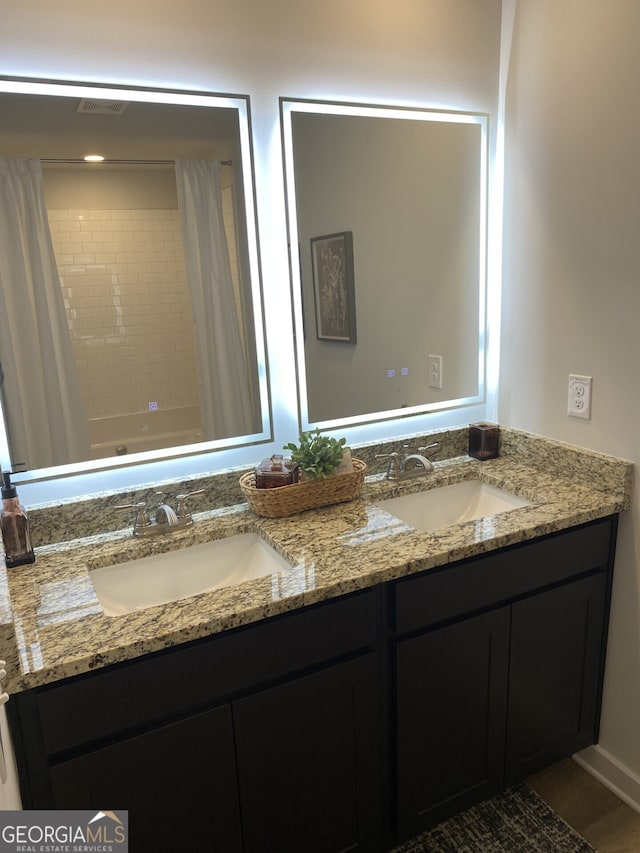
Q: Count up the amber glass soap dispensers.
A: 1